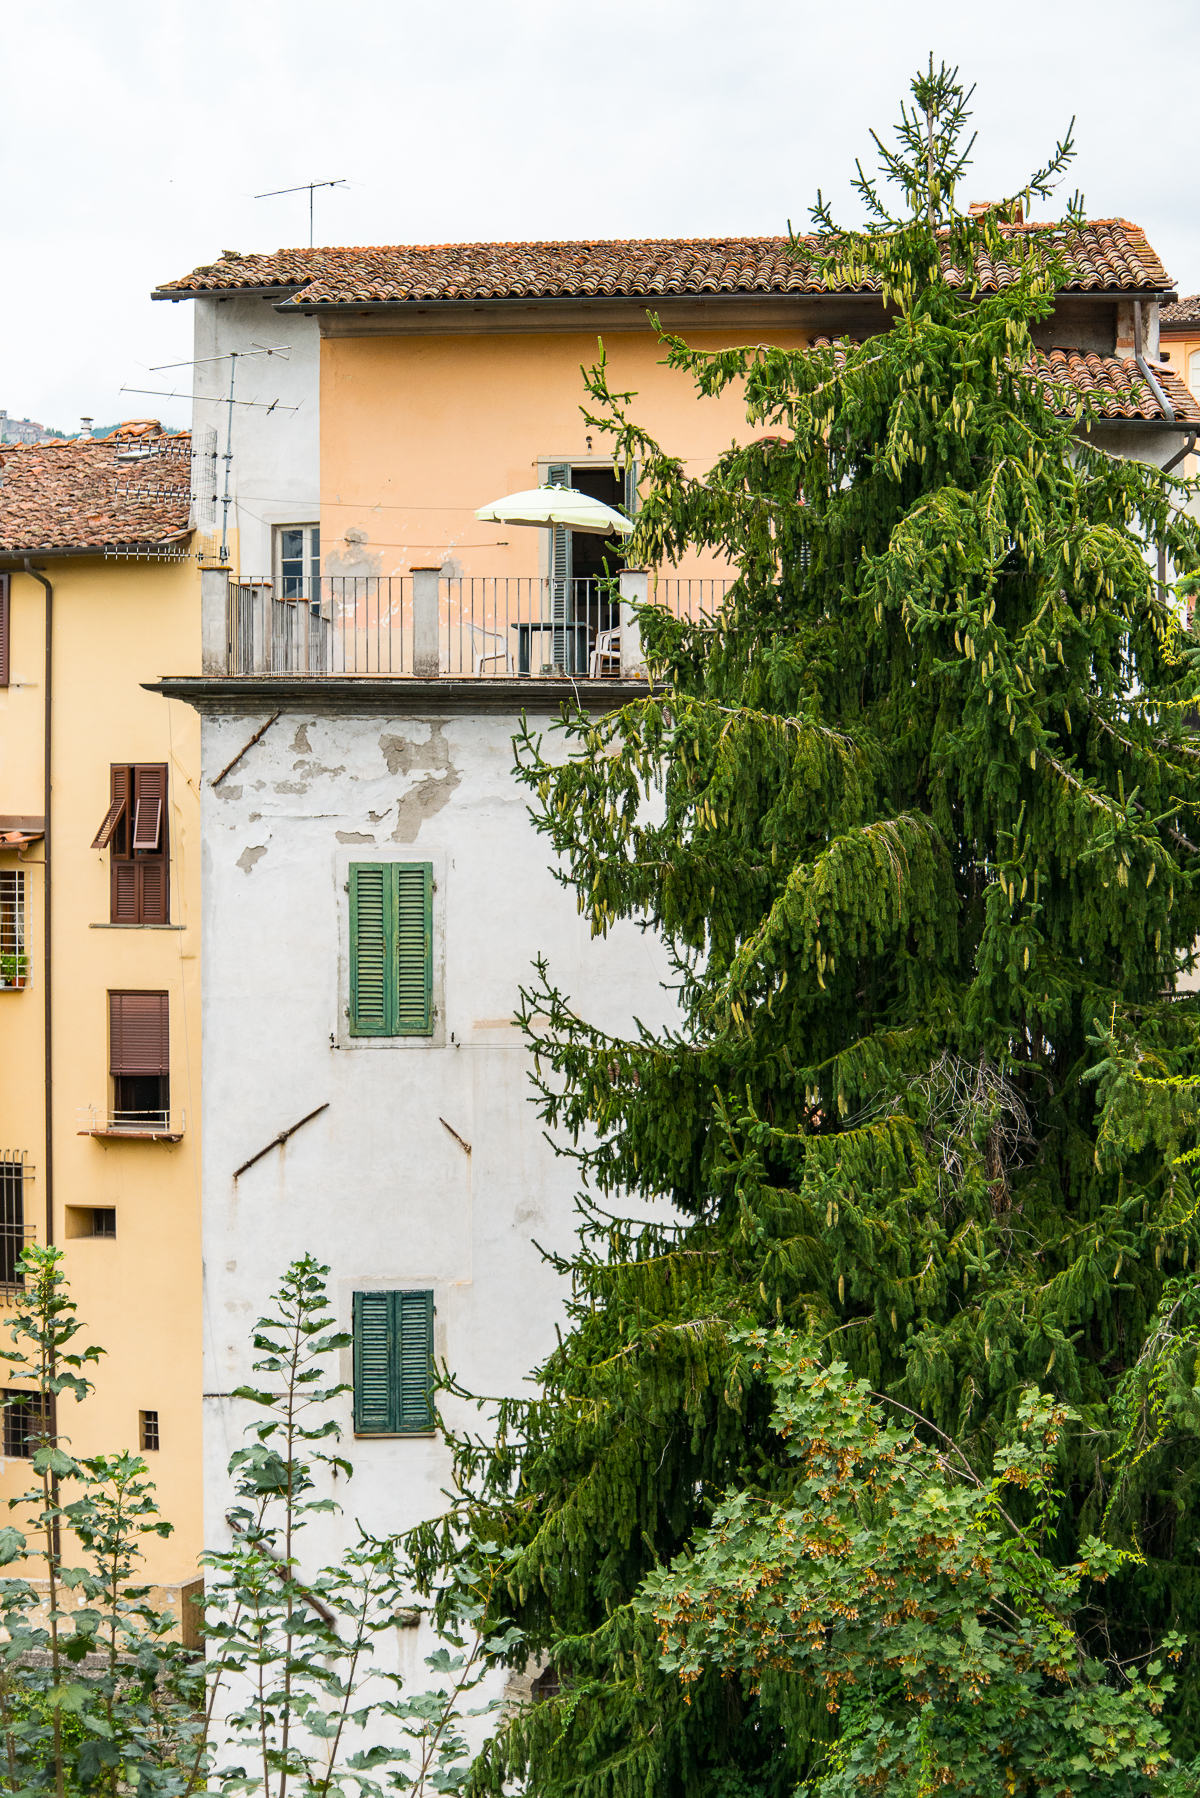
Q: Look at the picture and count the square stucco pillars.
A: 5